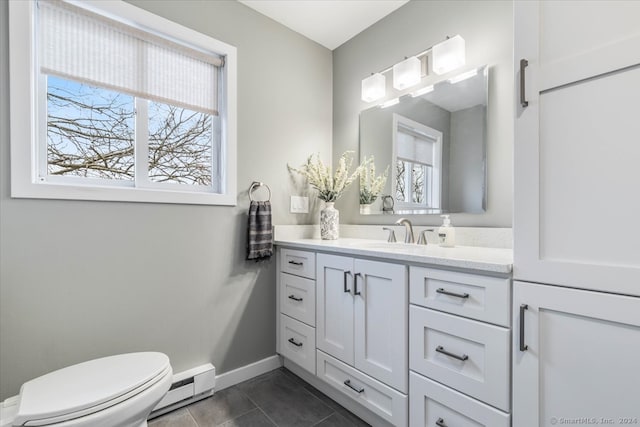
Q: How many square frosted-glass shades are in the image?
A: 3